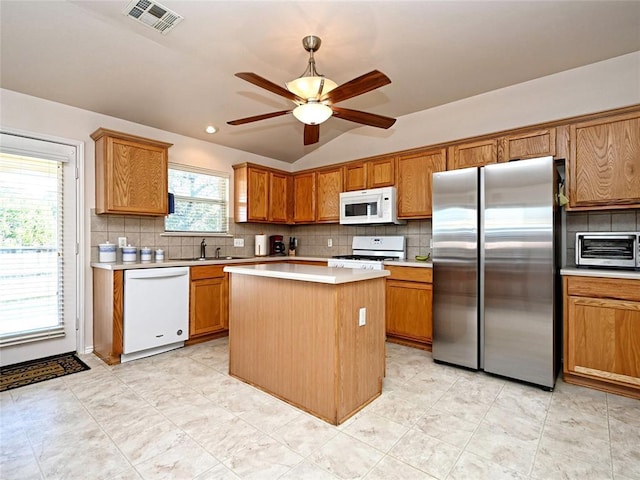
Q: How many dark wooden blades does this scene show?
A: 5